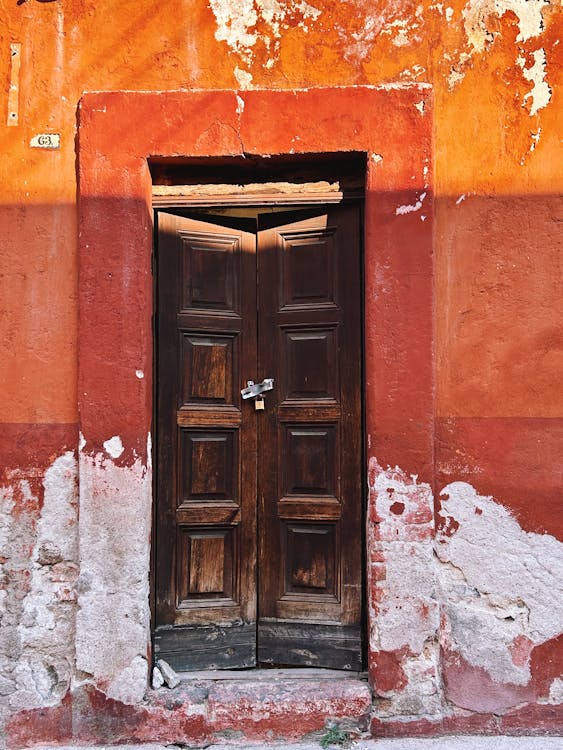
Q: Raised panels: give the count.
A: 8